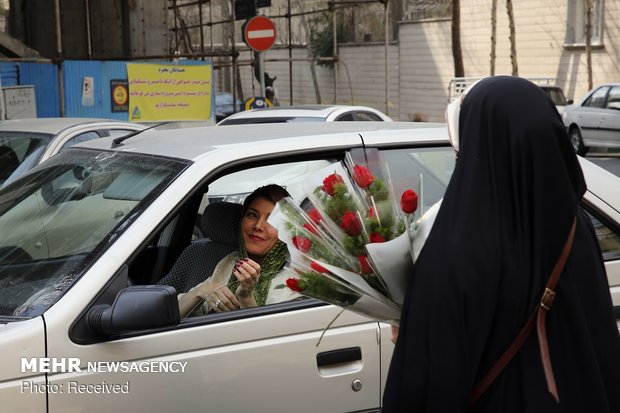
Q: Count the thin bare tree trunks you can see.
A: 4